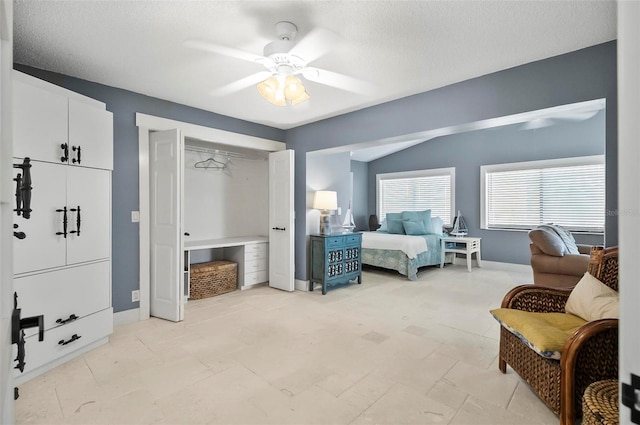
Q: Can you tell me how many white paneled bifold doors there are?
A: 2